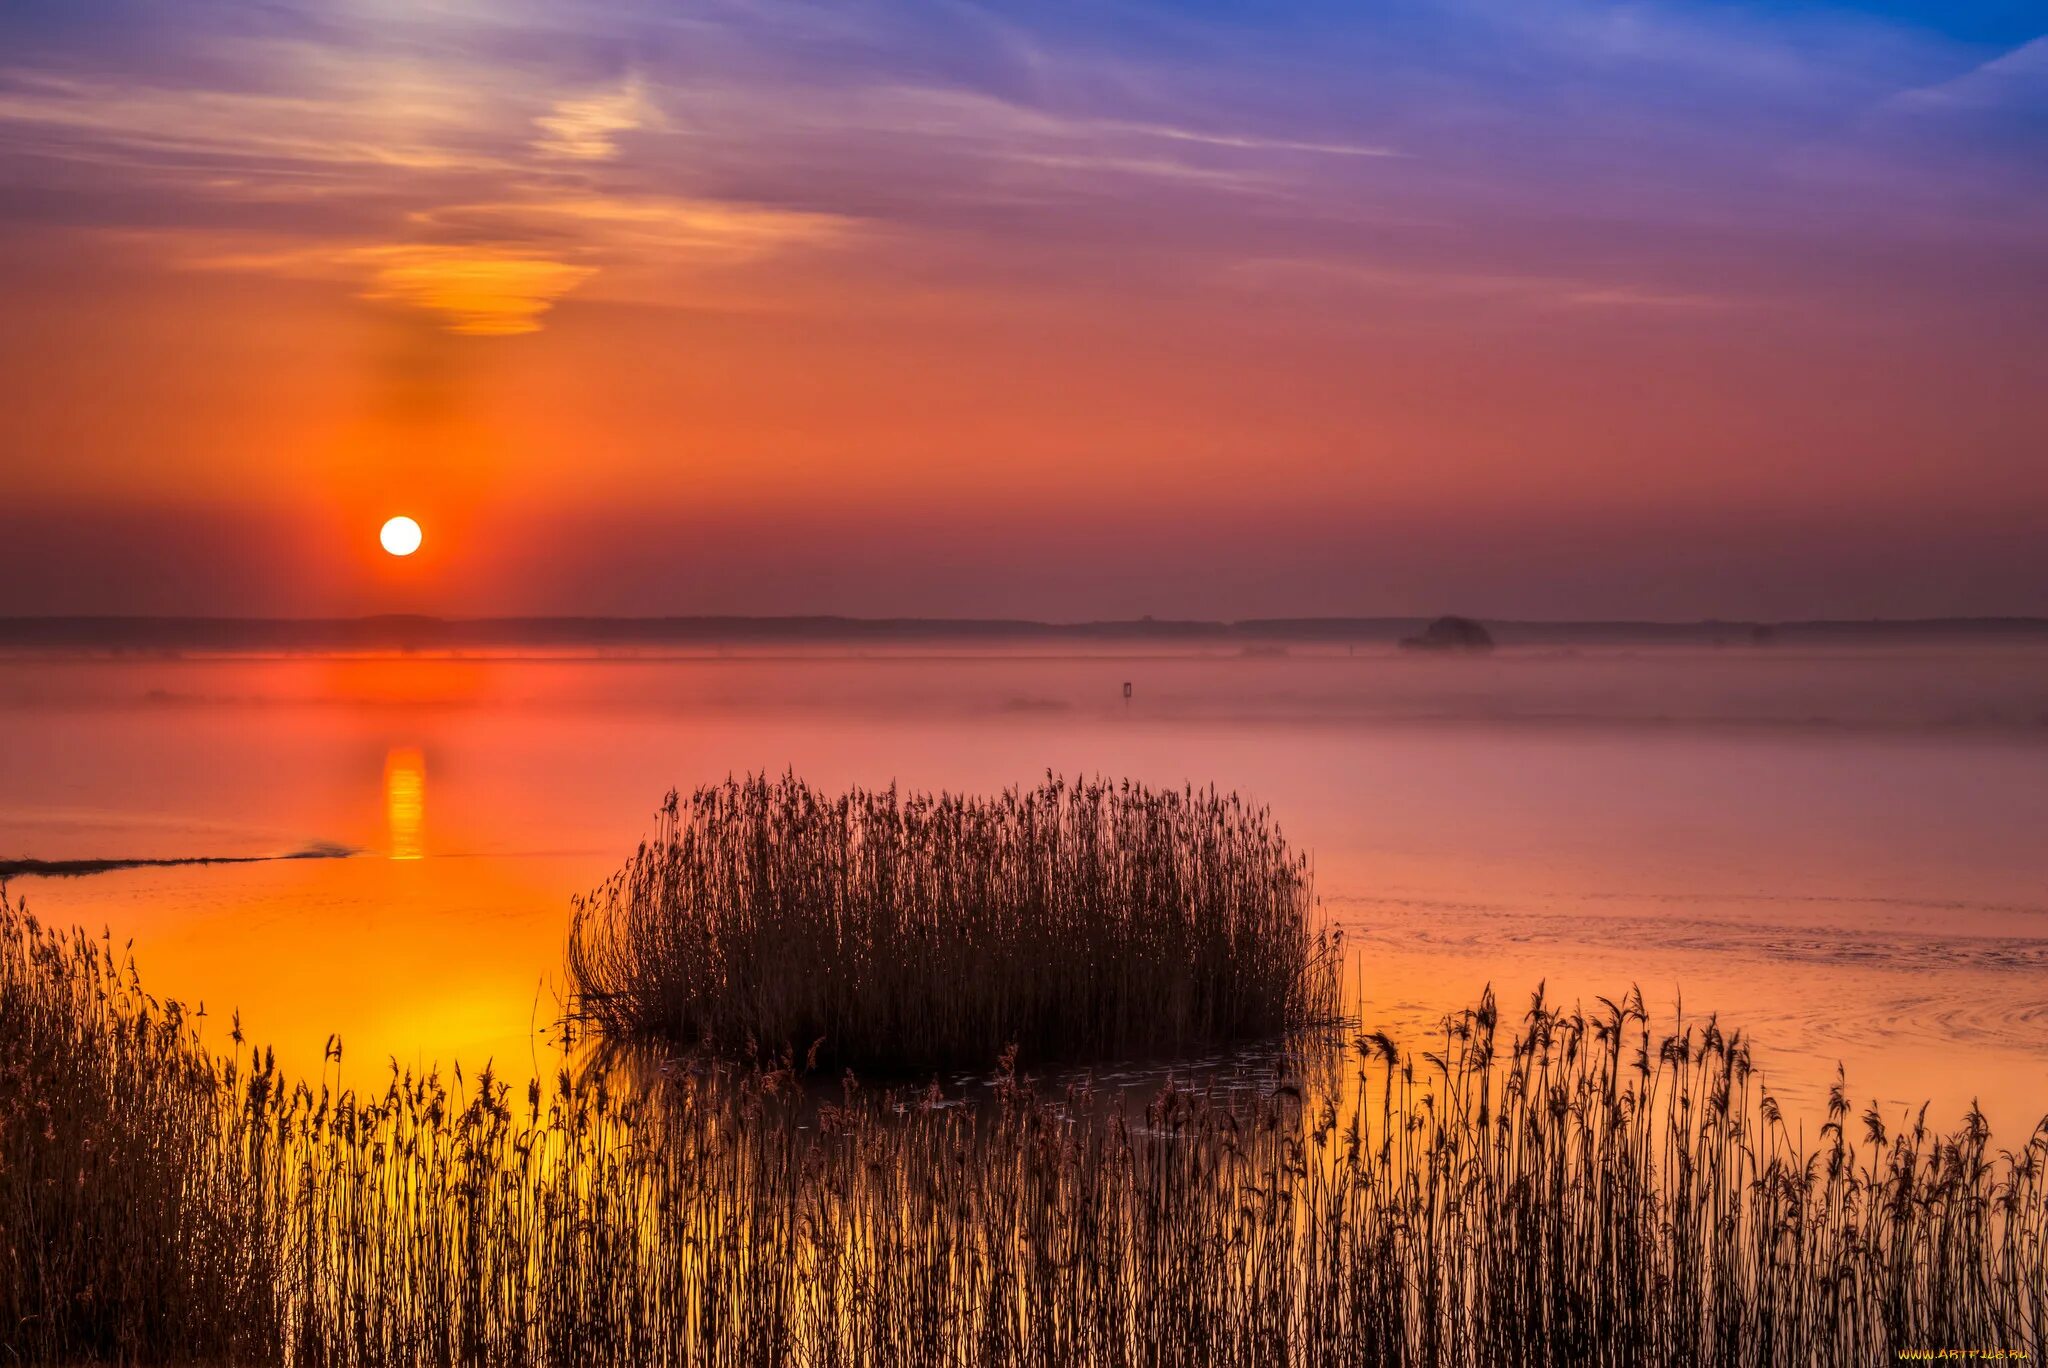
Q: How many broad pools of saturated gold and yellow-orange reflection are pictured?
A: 1